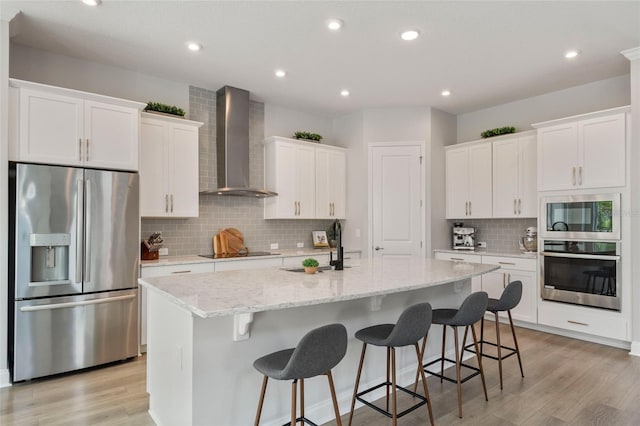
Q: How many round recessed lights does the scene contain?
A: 8